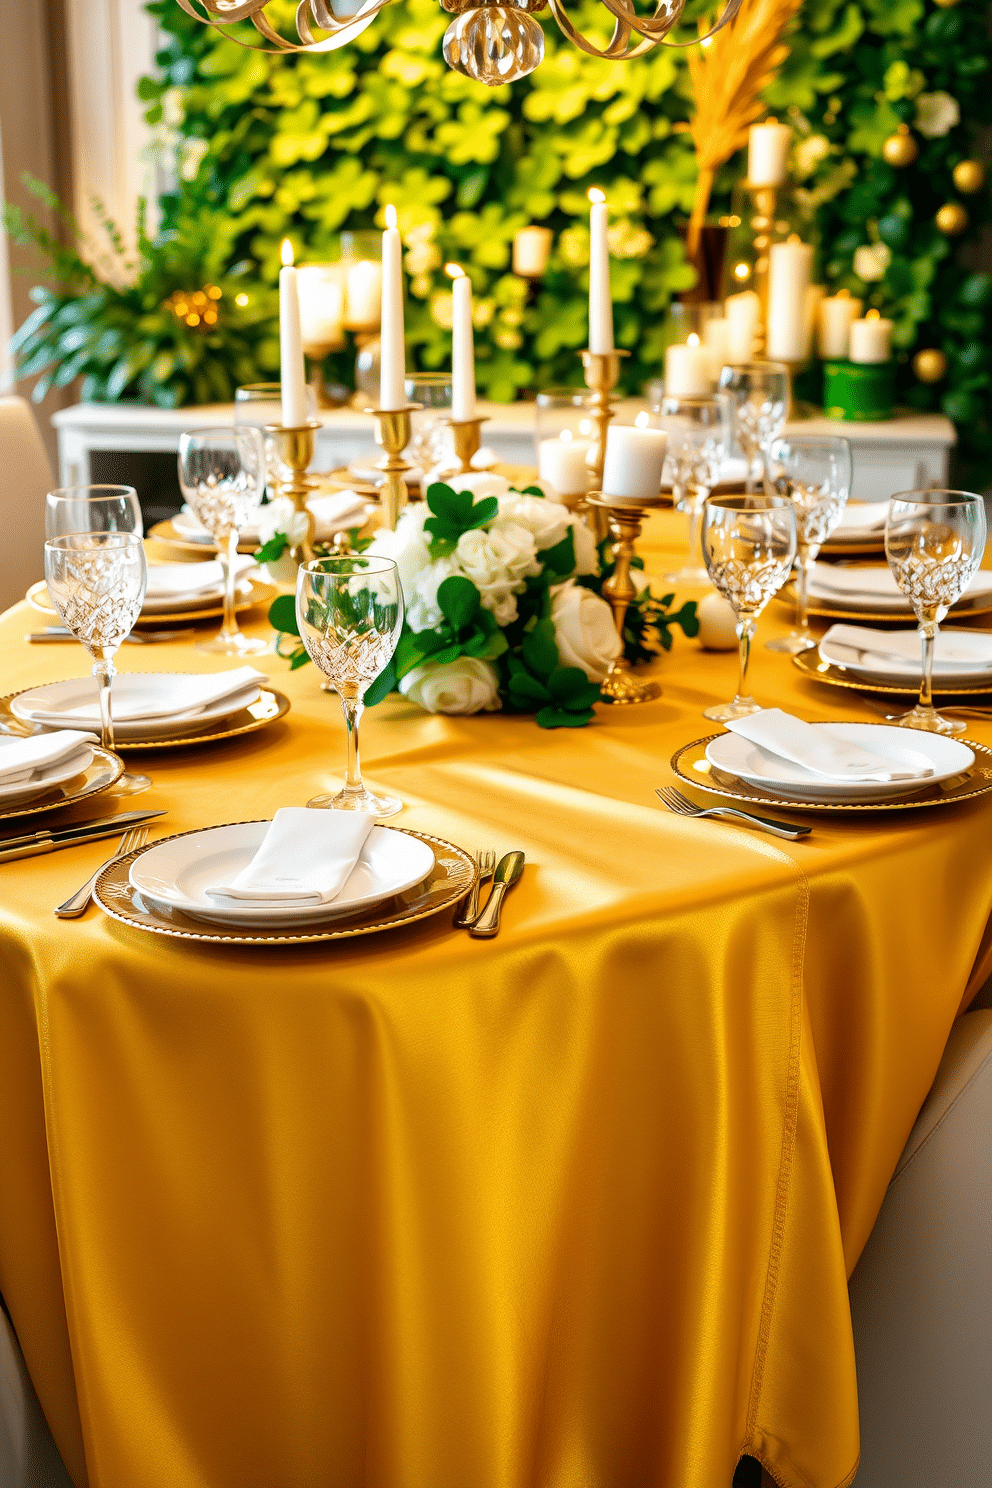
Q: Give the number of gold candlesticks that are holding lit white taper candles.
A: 4